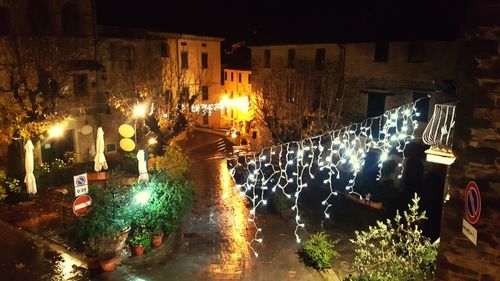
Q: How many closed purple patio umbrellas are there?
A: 0